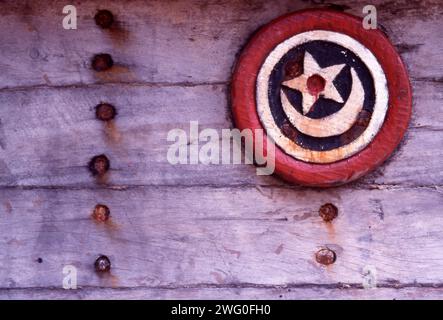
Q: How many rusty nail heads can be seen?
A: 8